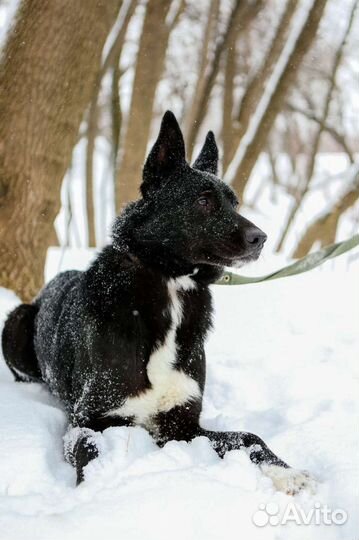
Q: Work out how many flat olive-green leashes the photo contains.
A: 1